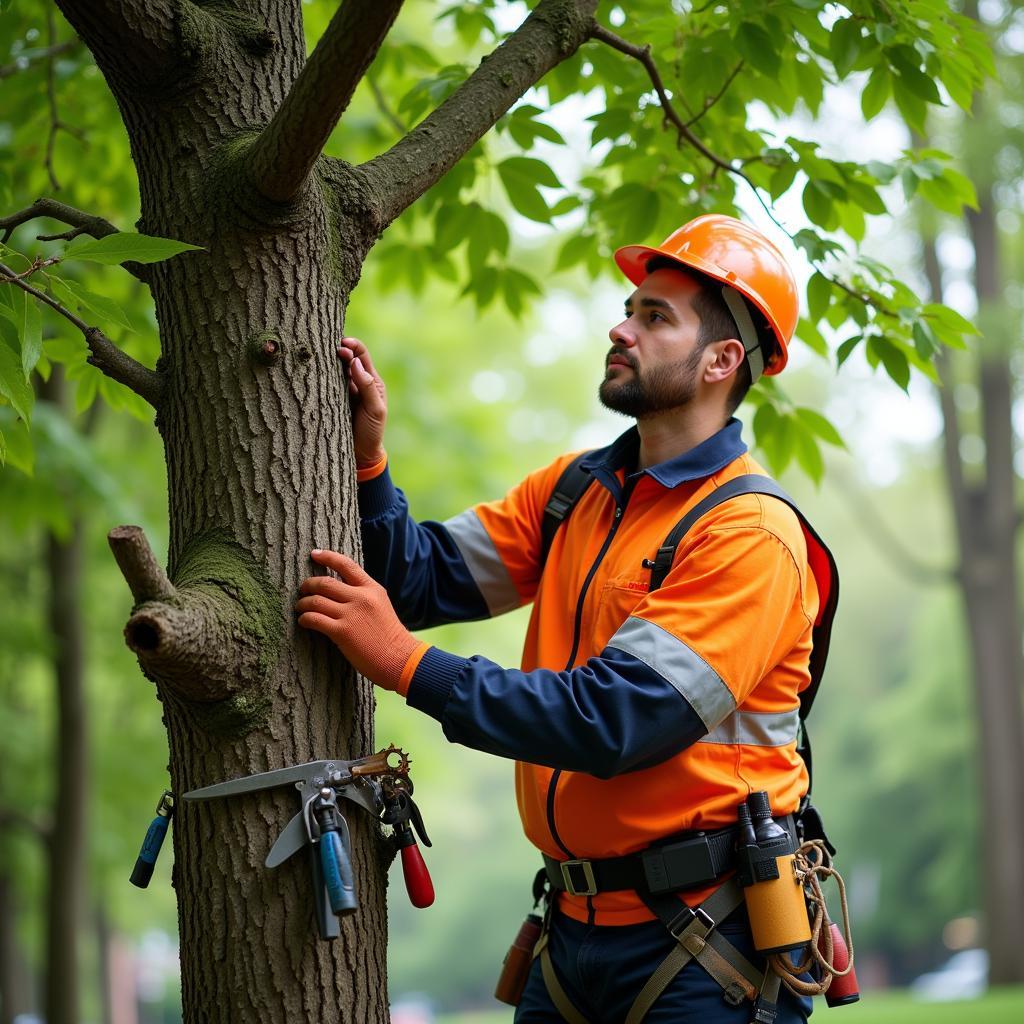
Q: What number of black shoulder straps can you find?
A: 2